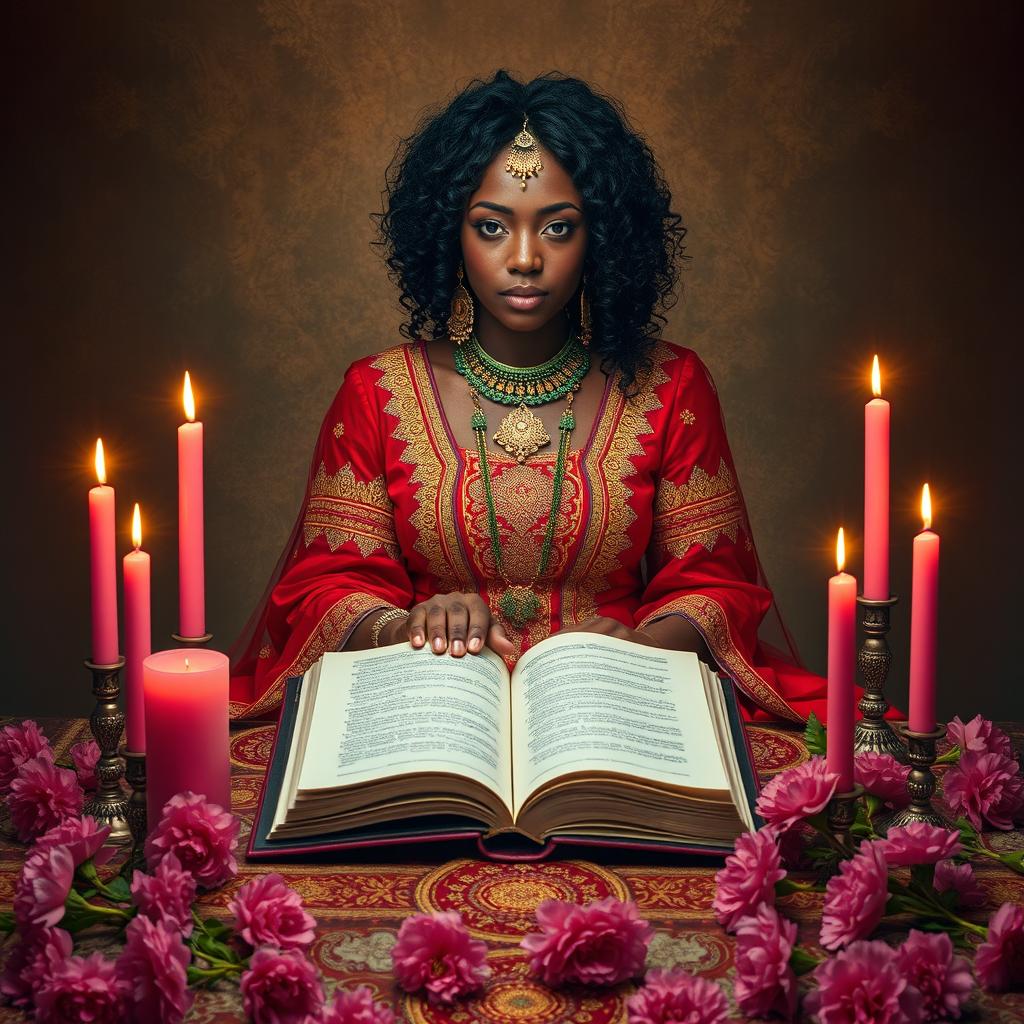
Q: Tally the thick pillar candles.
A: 1